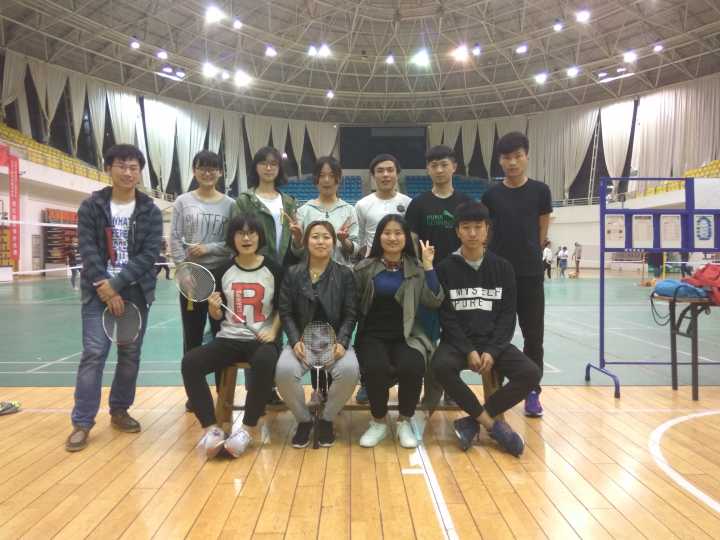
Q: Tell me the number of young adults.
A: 11